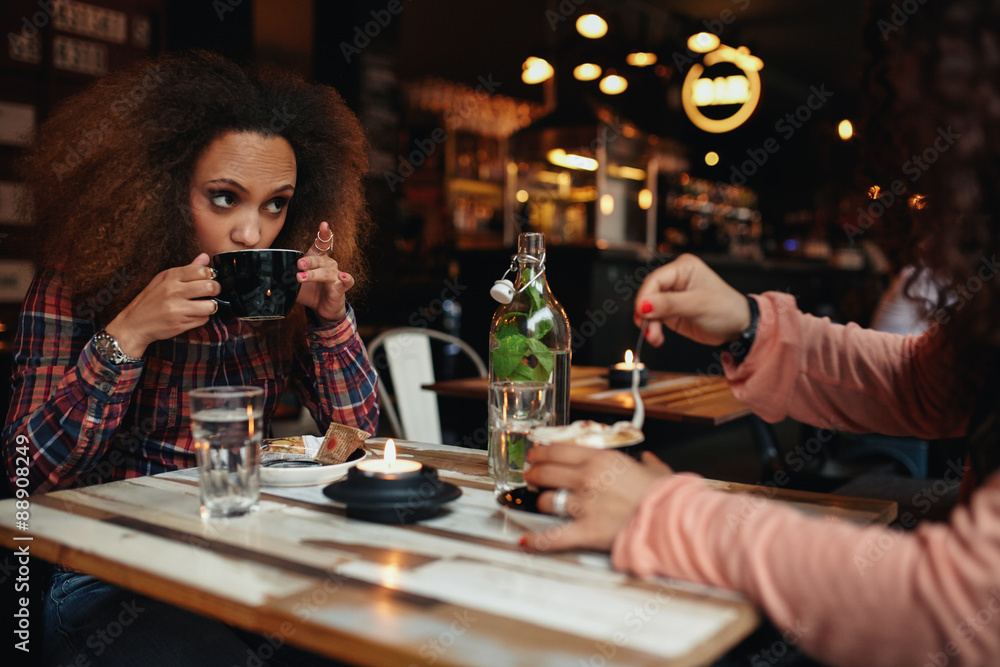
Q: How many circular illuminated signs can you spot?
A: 1